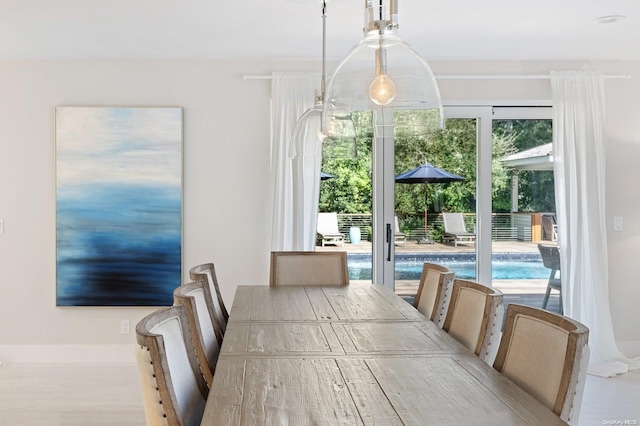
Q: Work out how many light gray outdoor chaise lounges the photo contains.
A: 3